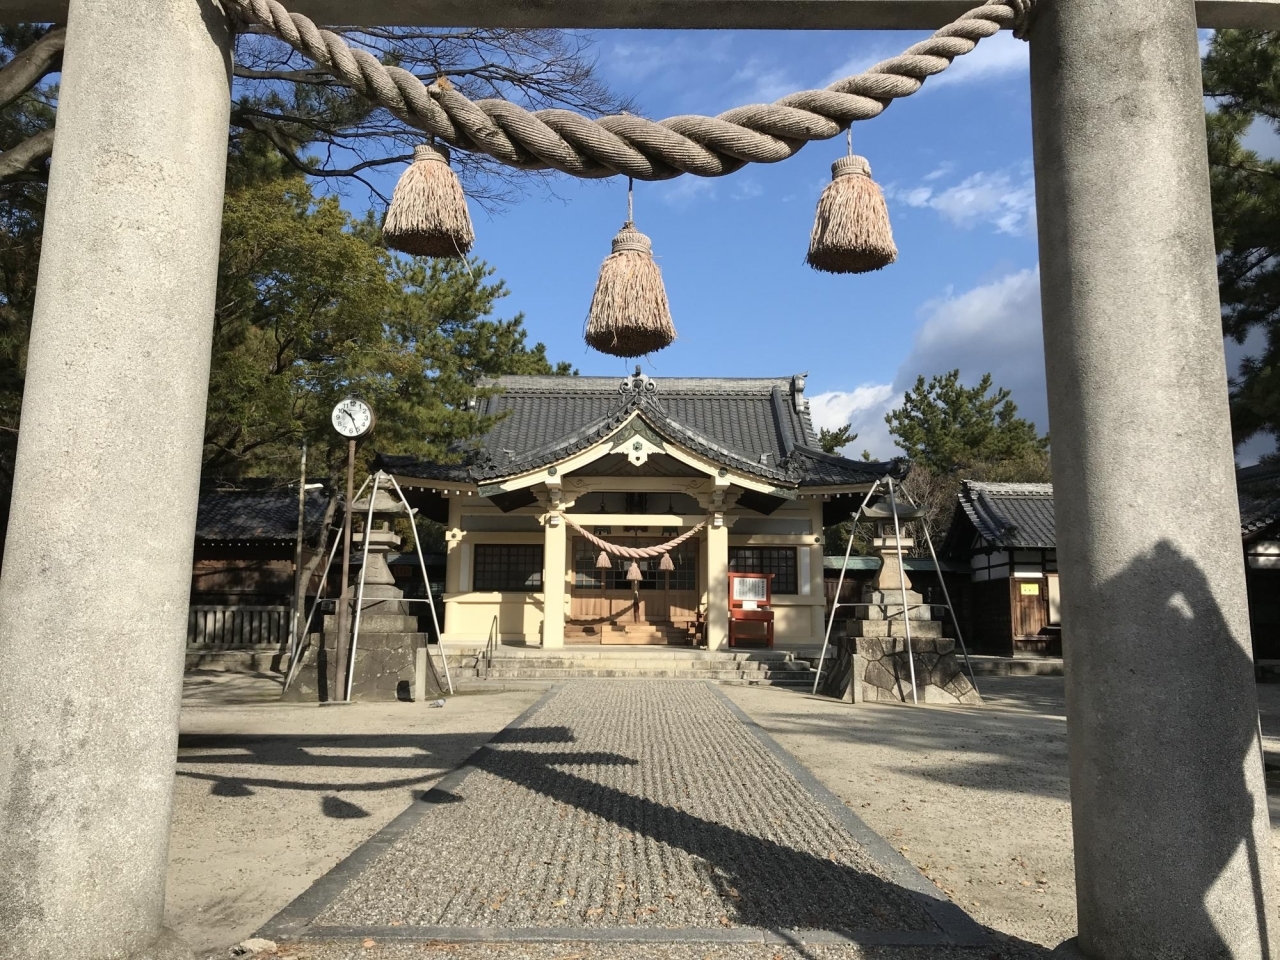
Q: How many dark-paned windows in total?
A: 2